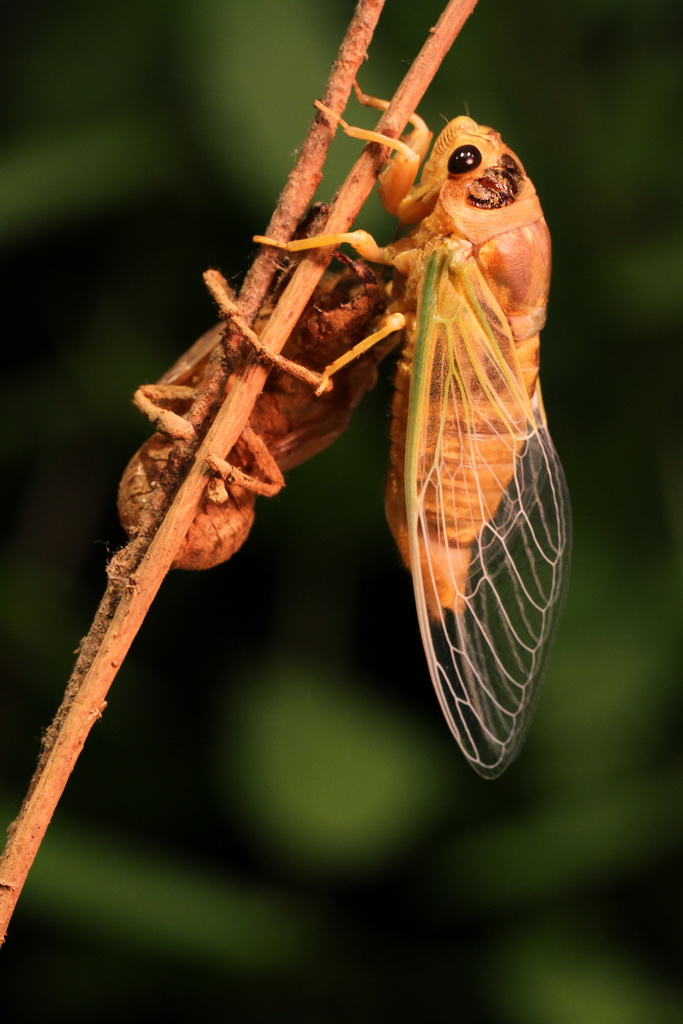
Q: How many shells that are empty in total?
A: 1